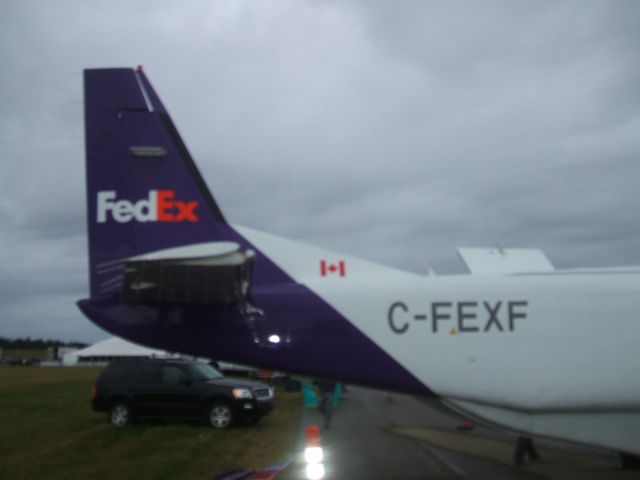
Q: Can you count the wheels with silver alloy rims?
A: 2